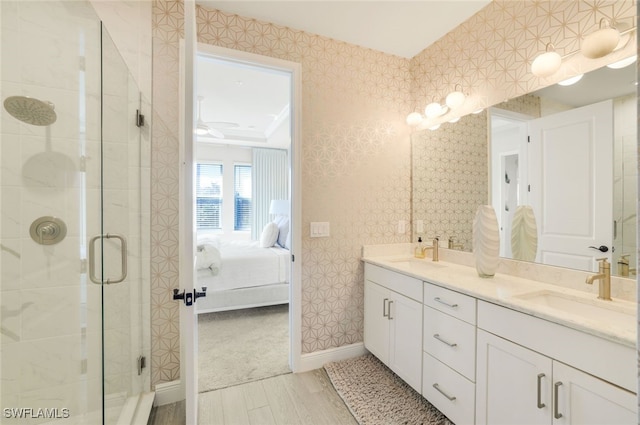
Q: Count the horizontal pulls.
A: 3